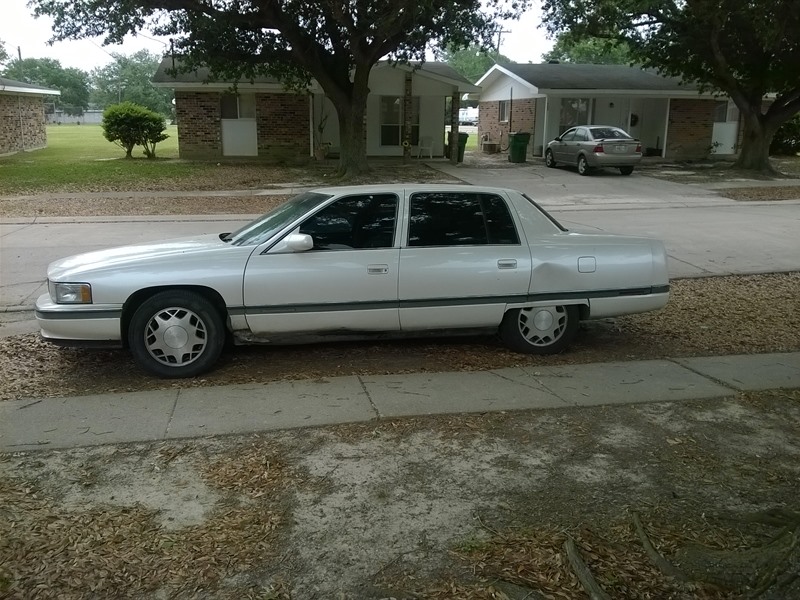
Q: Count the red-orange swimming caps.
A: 0